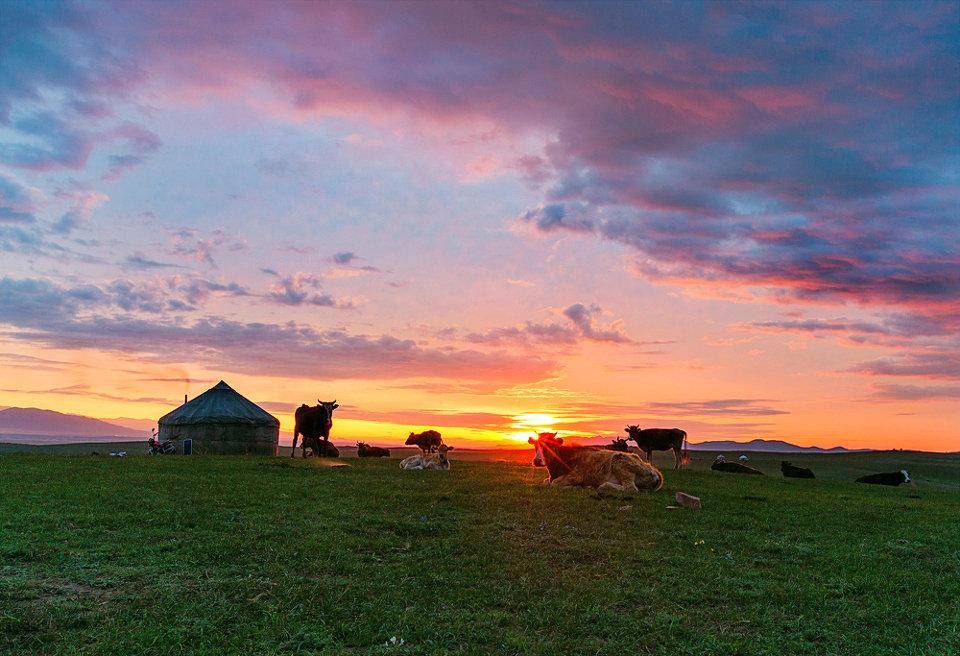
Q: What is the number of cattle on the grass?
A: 11